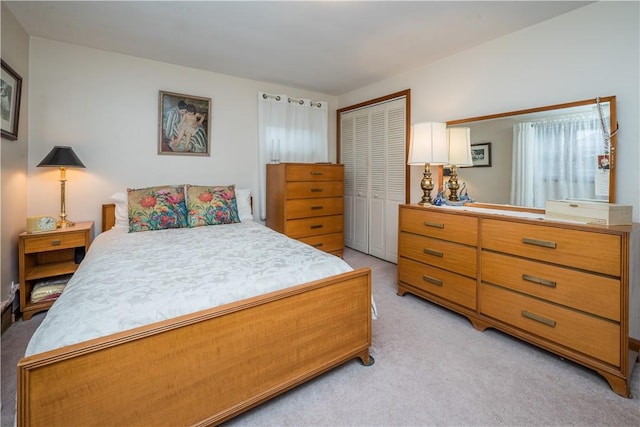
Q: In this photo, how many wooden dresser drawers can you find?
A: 11